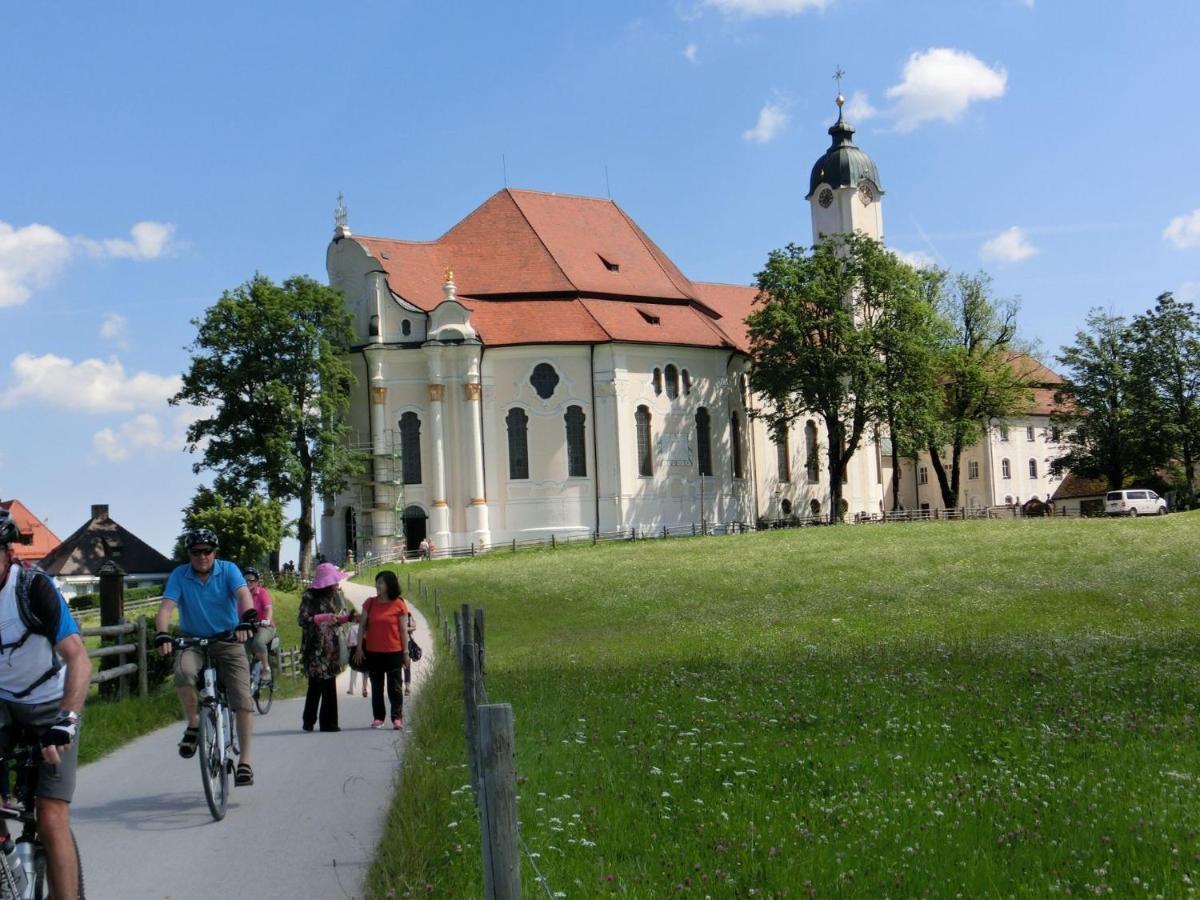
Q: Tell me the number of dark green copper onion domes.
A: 1